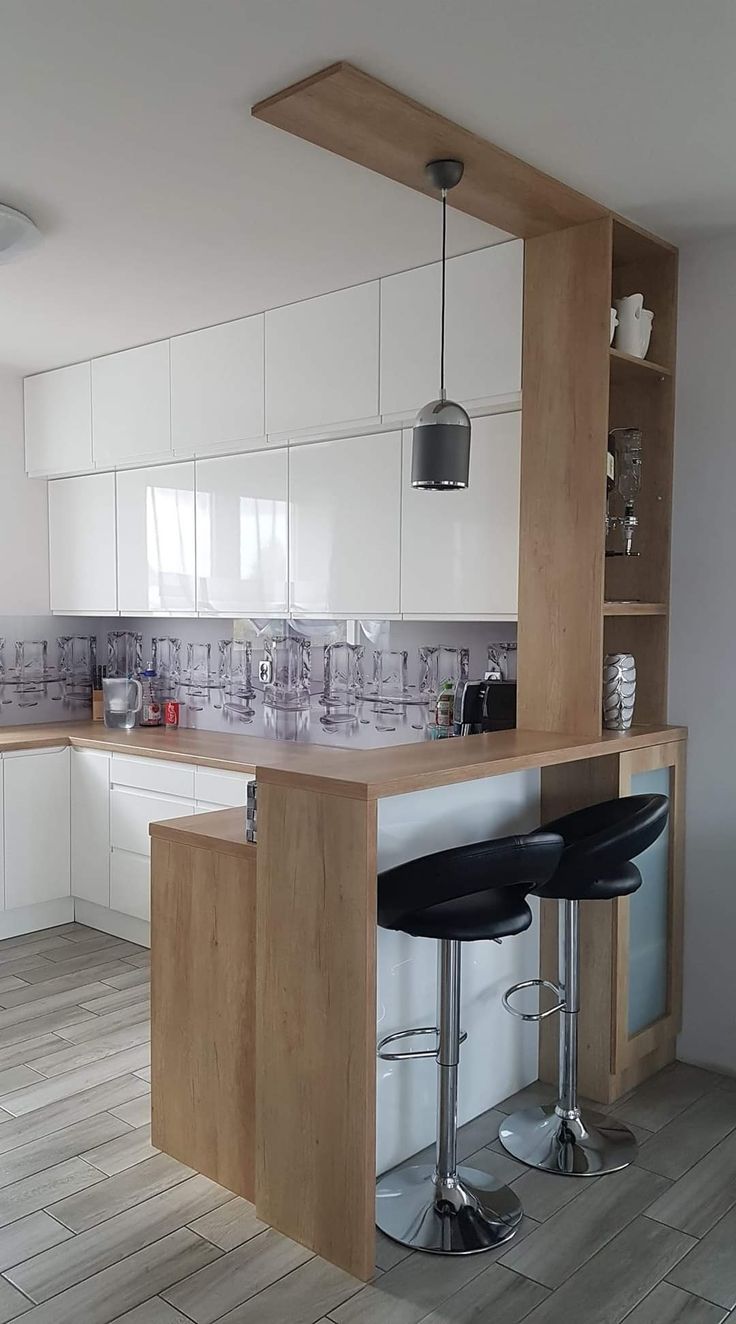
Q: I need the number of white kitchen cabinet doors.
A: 12